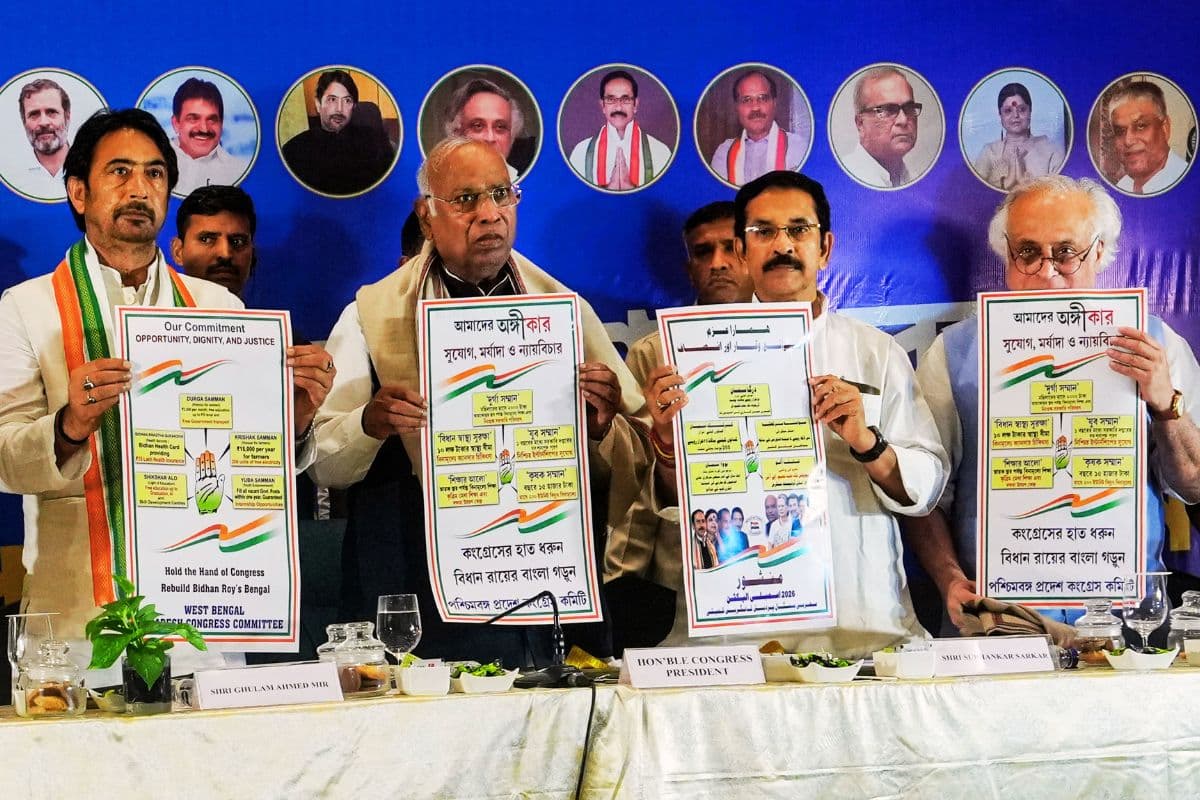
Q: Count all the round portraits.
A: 9